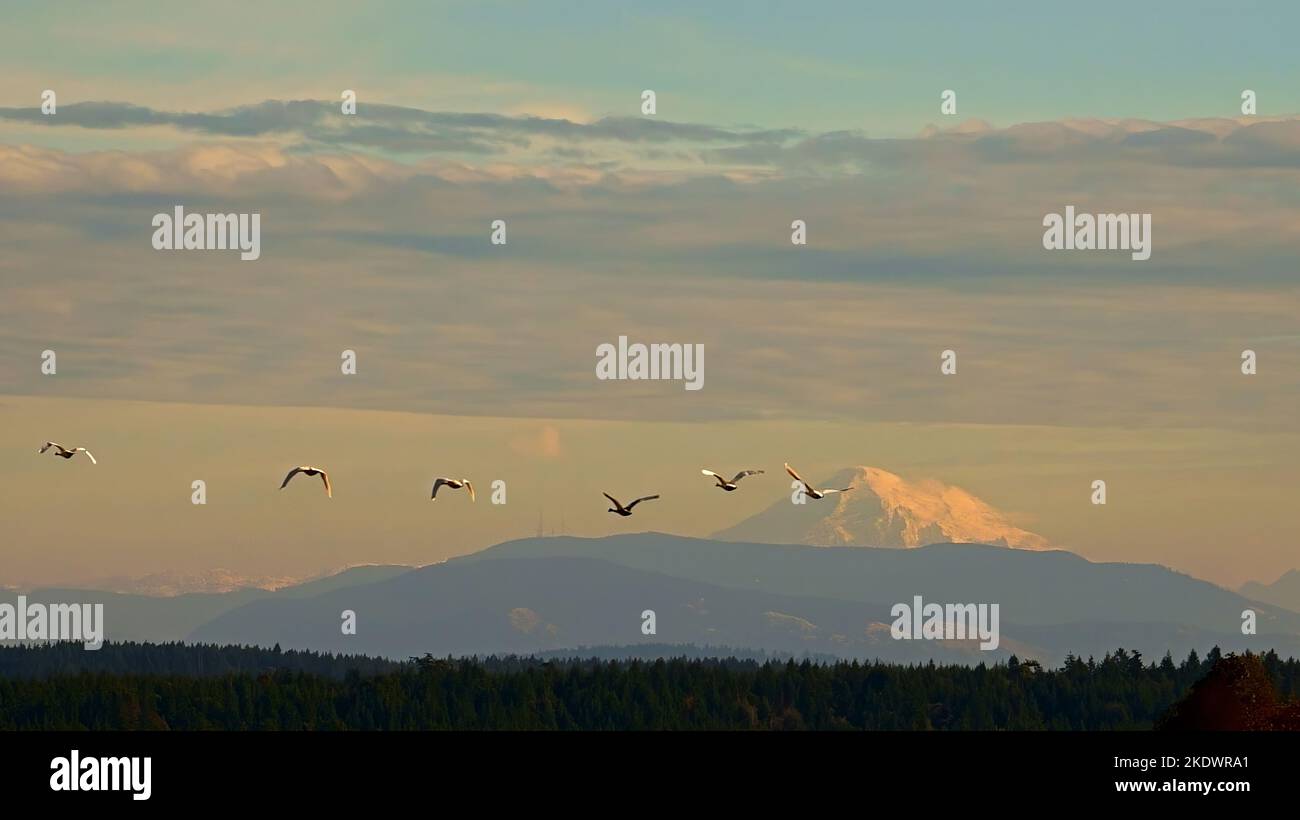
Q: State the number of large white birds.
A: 6